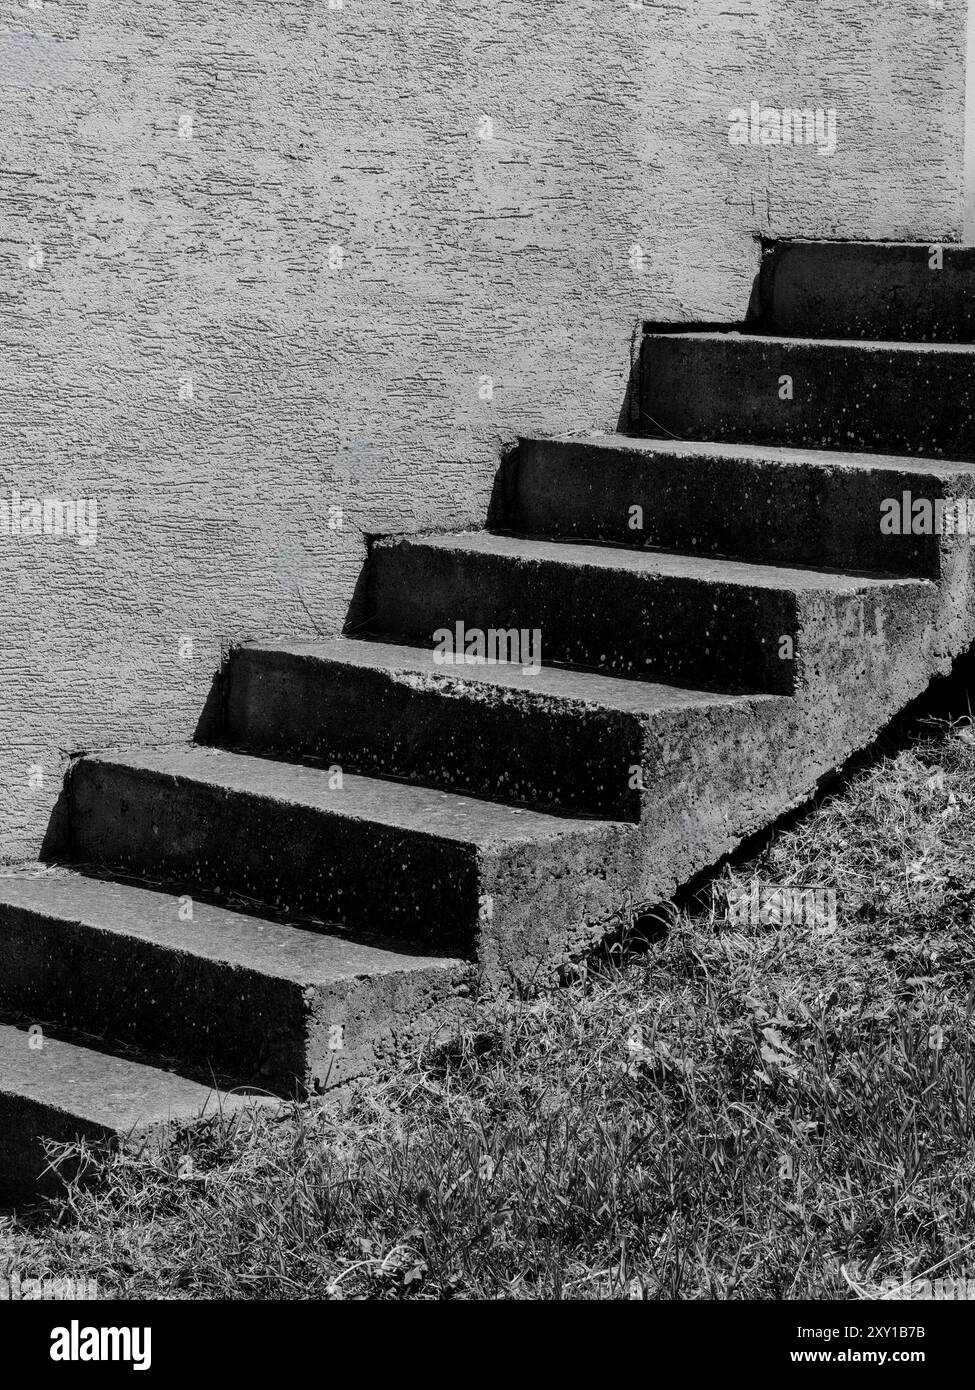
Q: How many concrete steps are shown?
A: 8